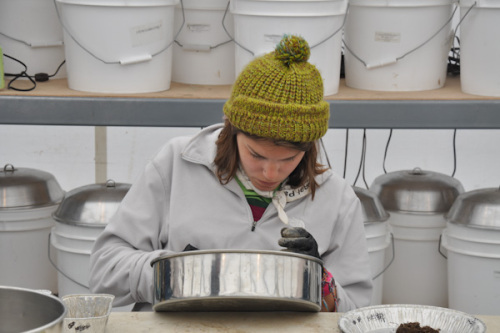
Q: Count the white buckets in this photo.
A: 11